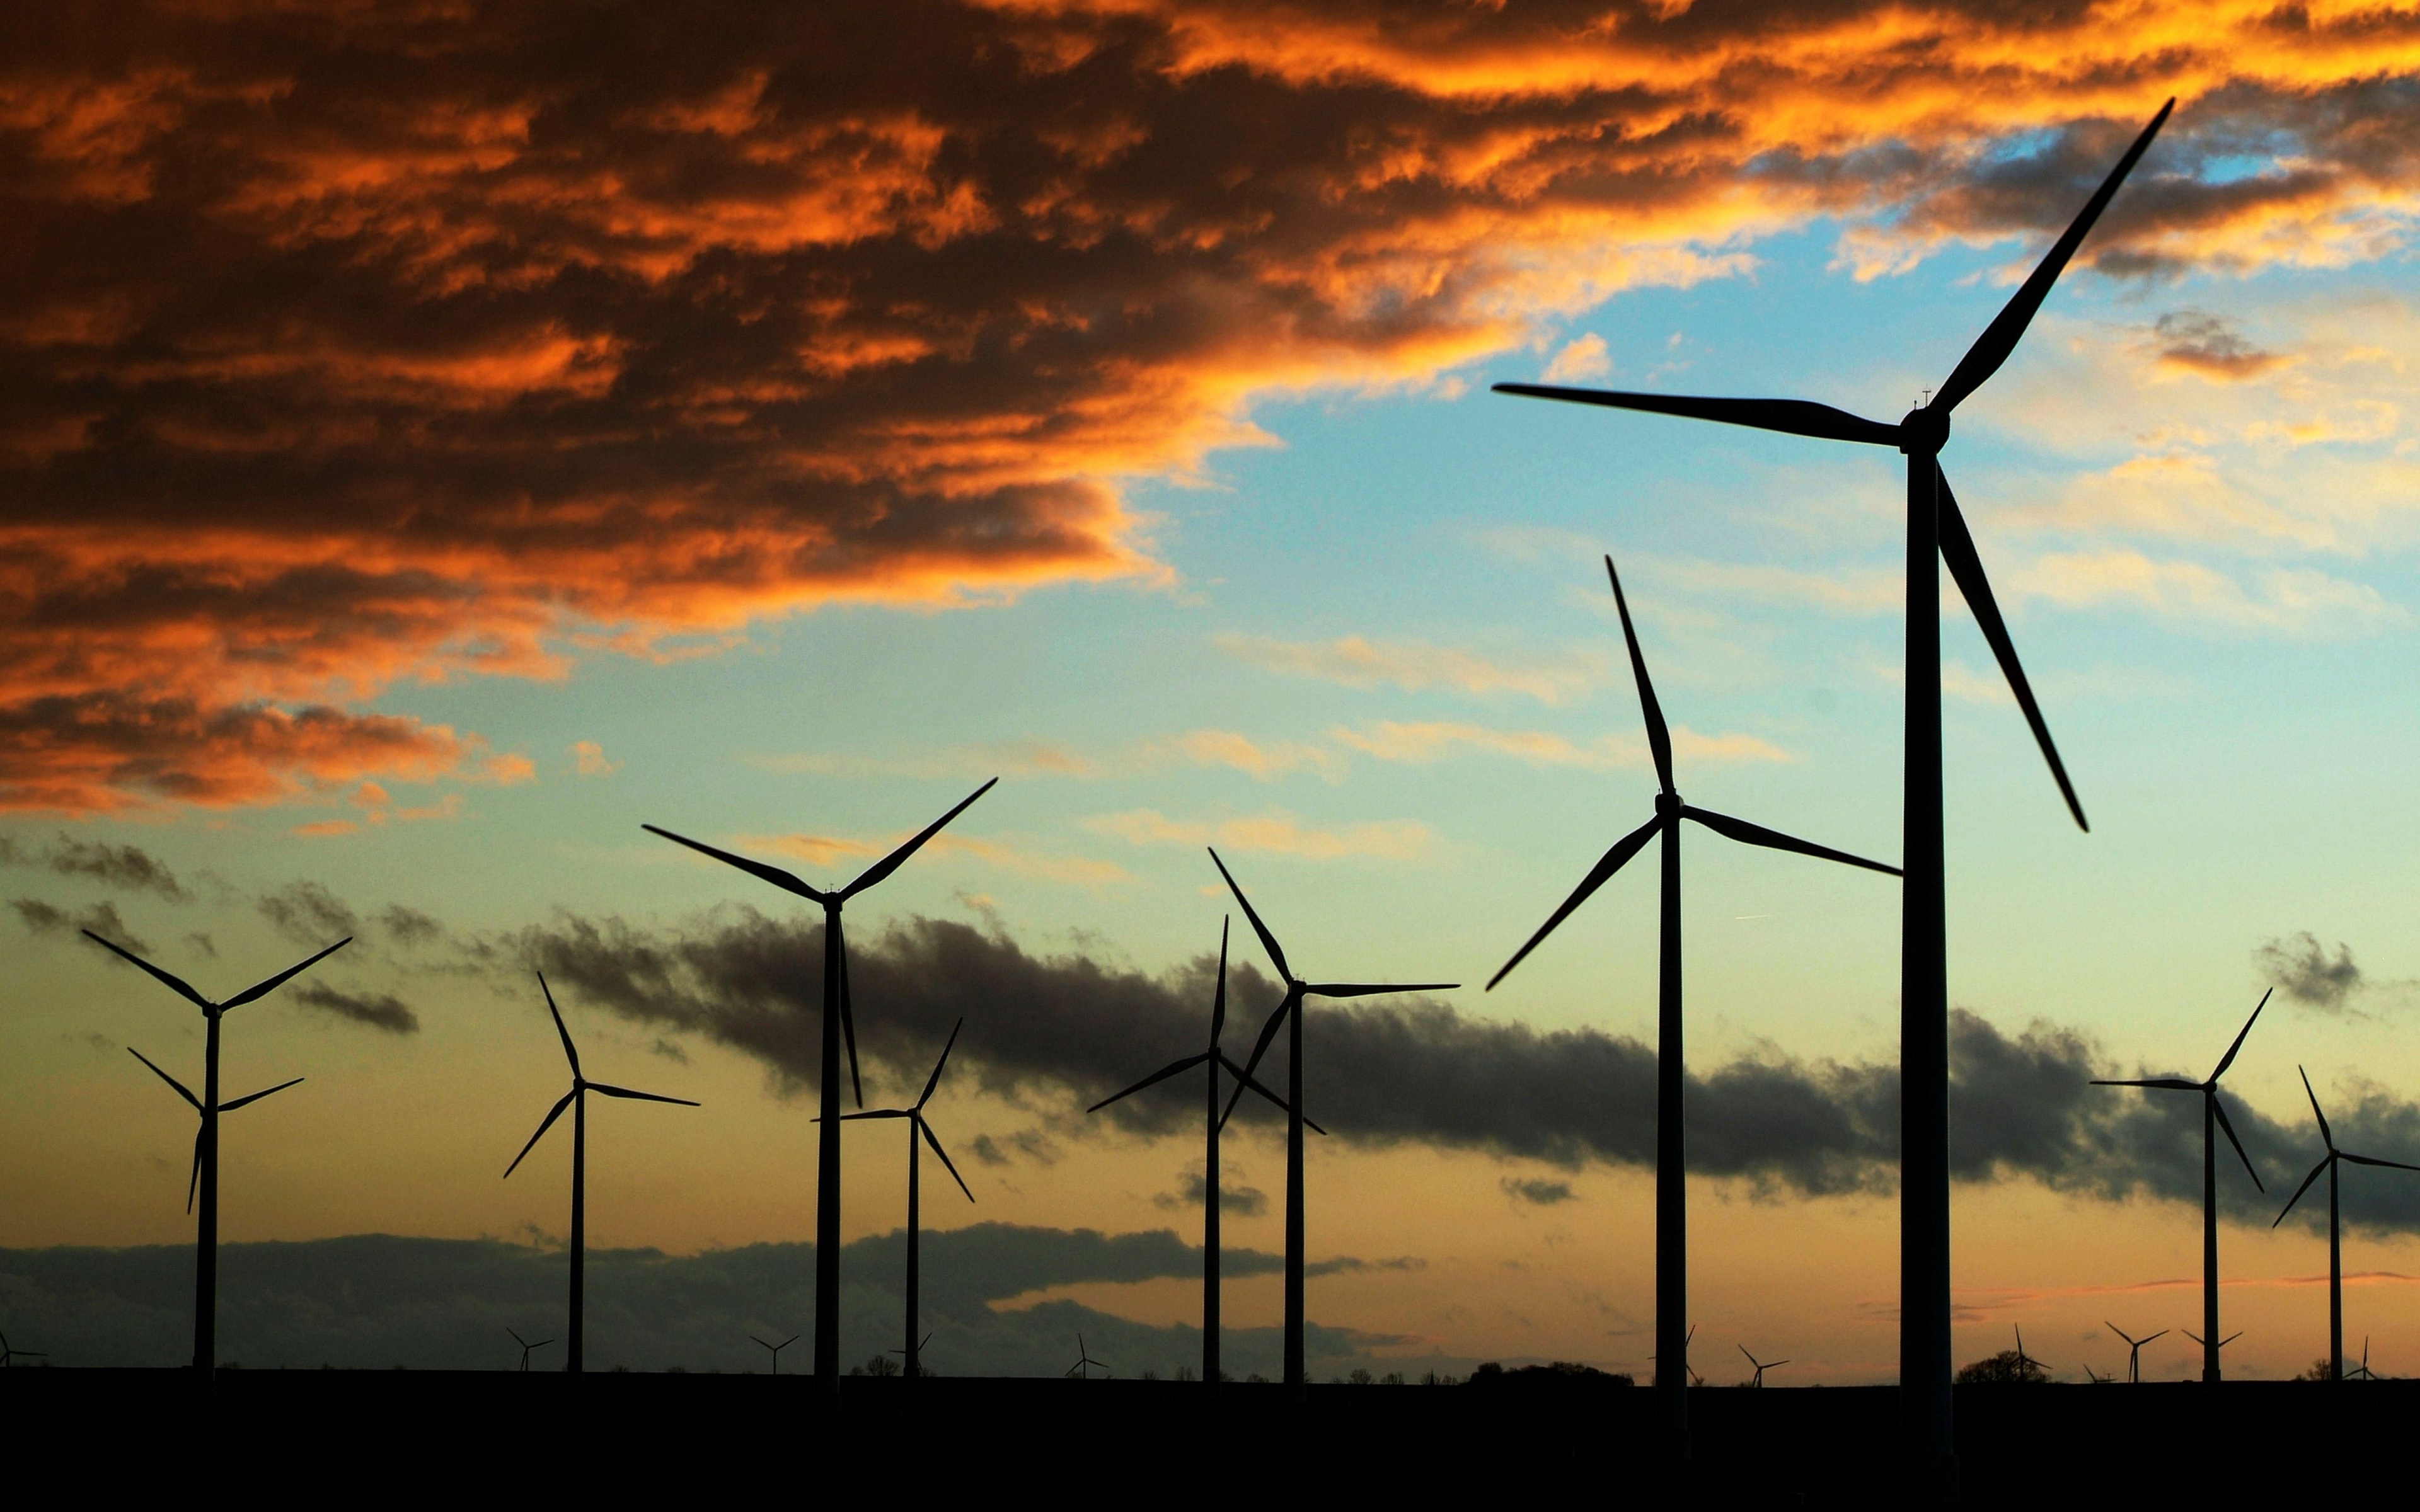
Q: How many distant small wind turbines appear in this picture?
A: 12